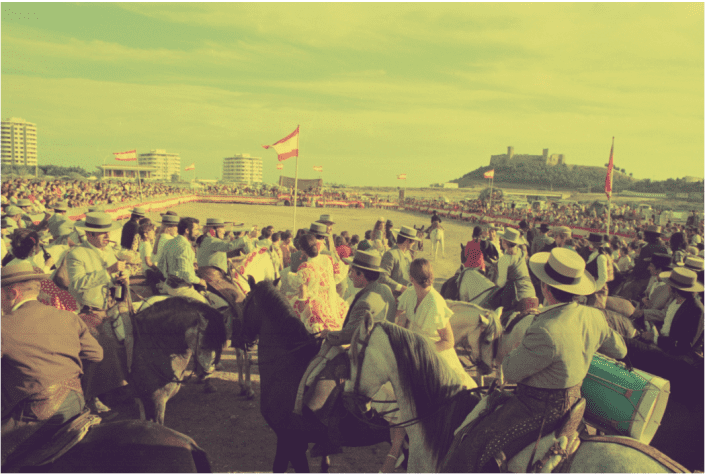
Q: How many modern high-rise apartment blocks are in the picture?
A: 3